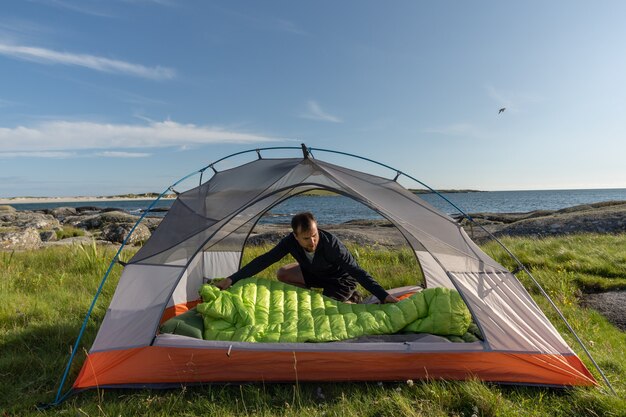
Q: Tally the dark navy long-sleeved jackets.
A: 1